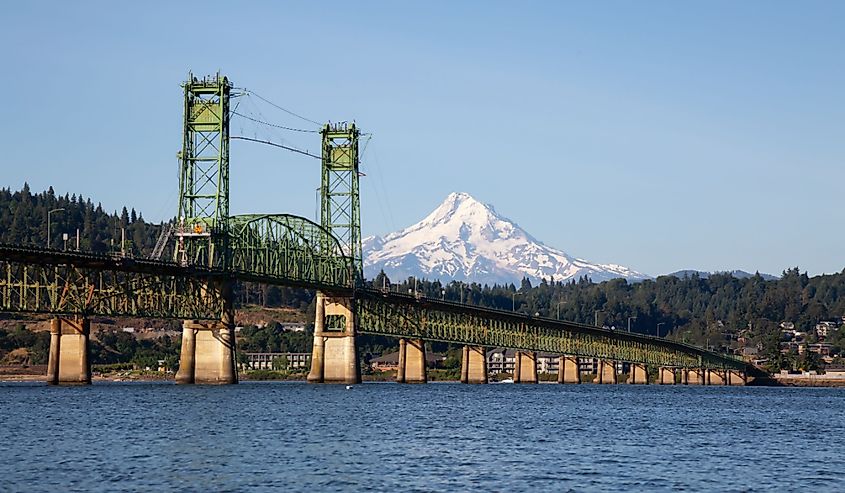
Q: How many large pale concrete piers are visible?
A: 13